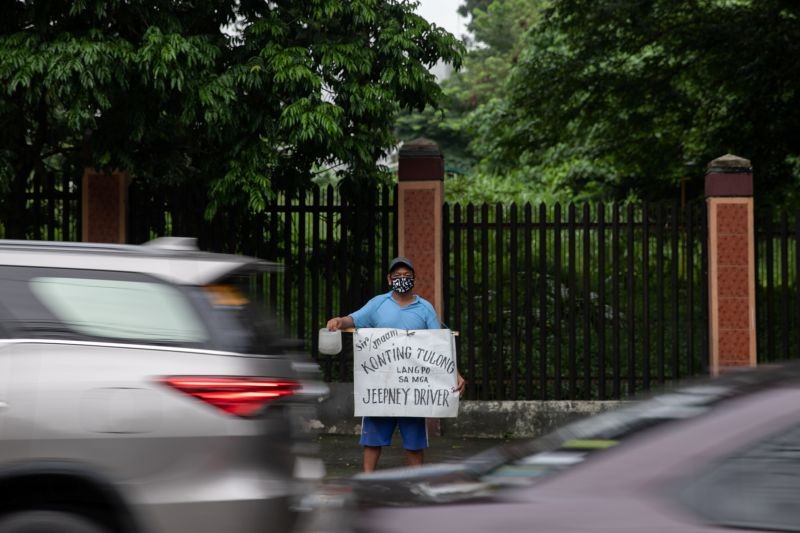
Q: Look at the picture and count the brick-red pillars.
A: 3